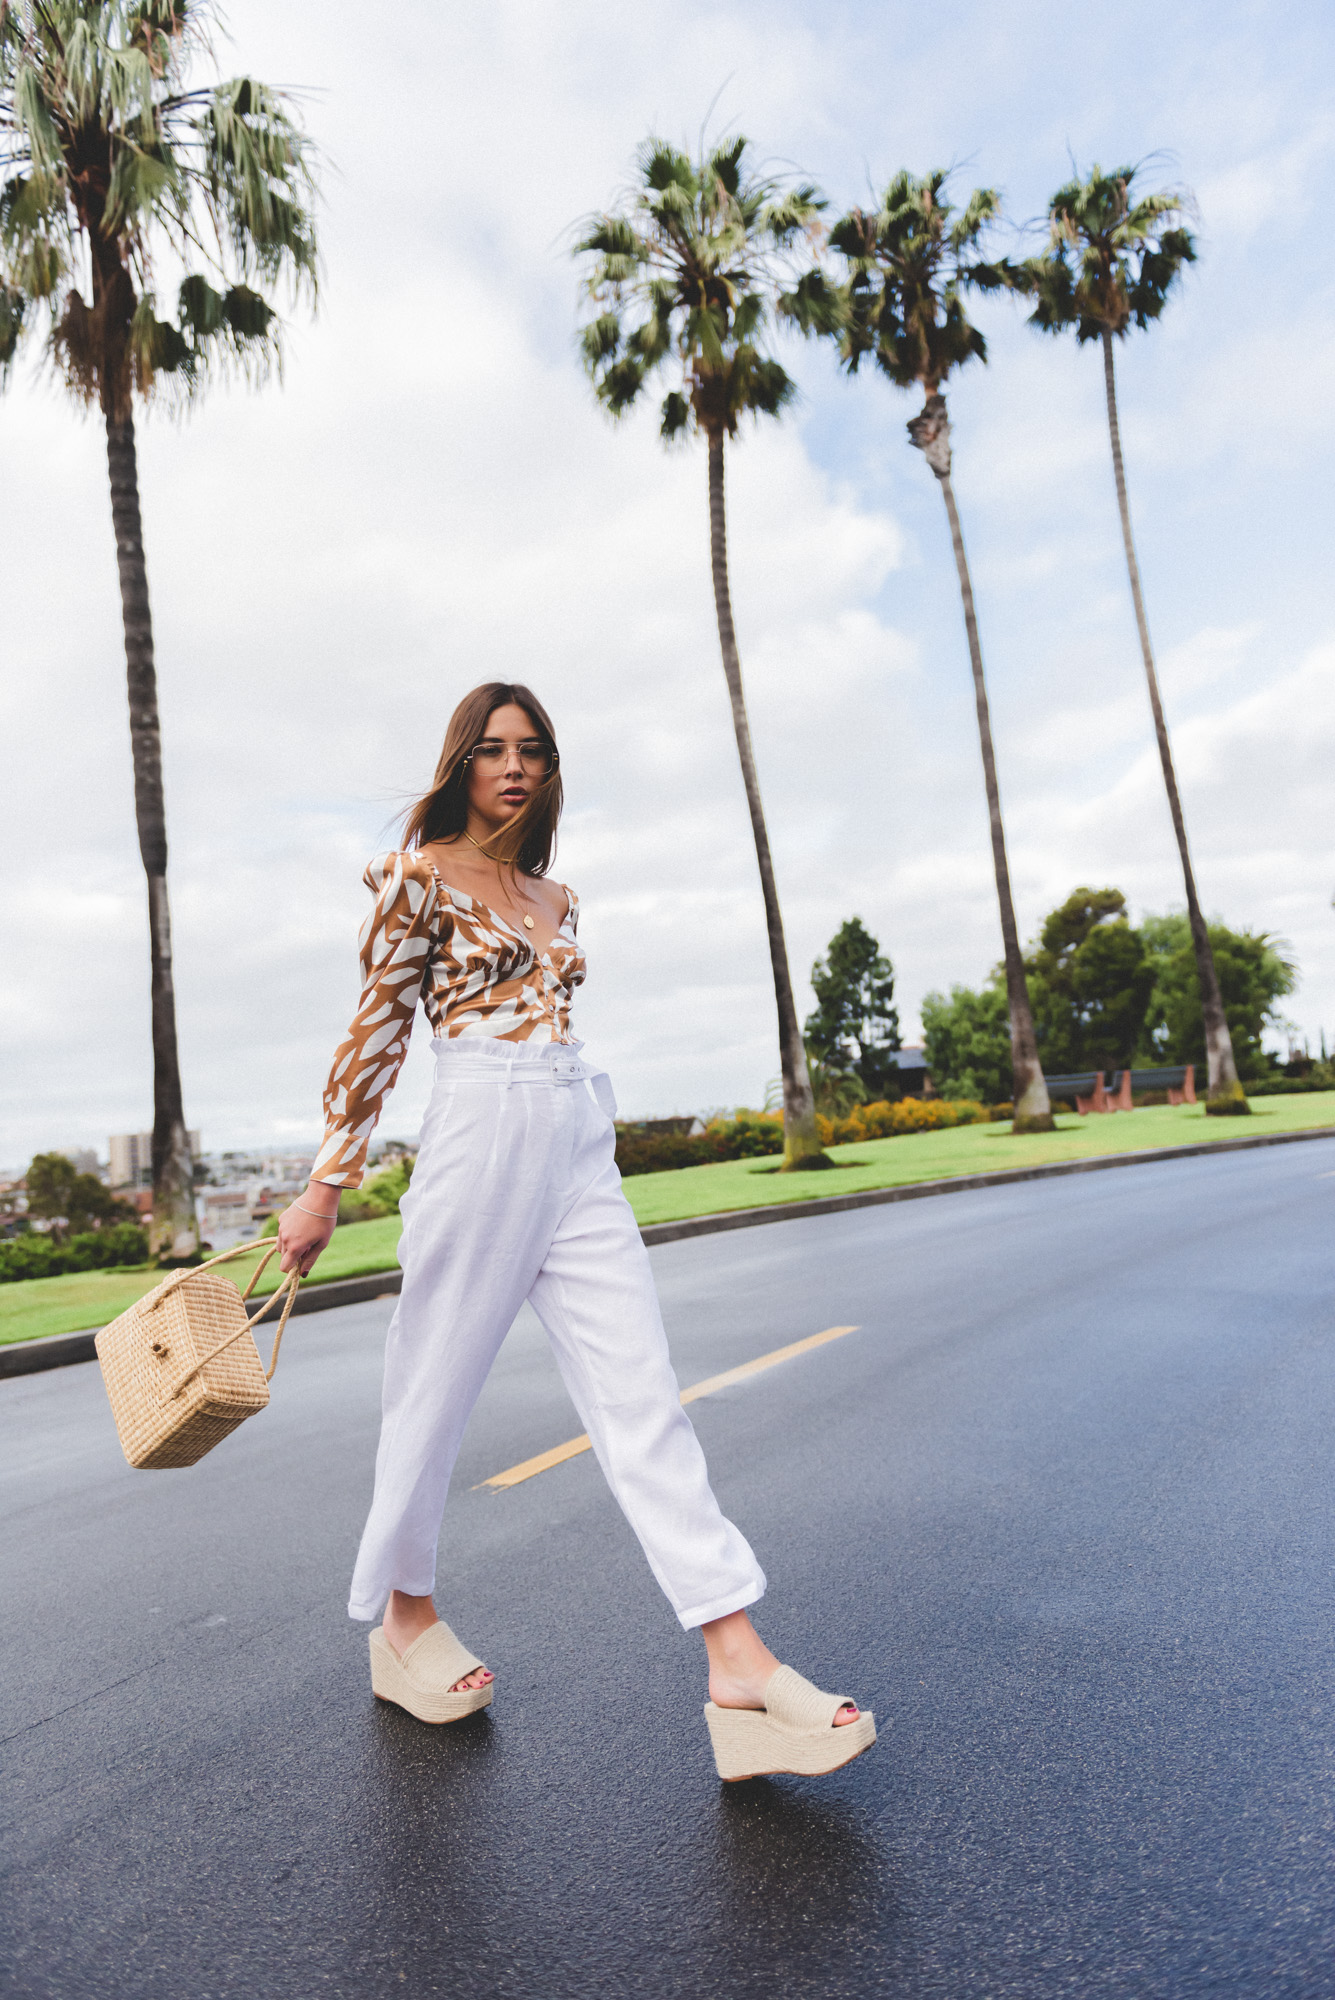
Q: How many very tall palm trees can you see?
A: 4